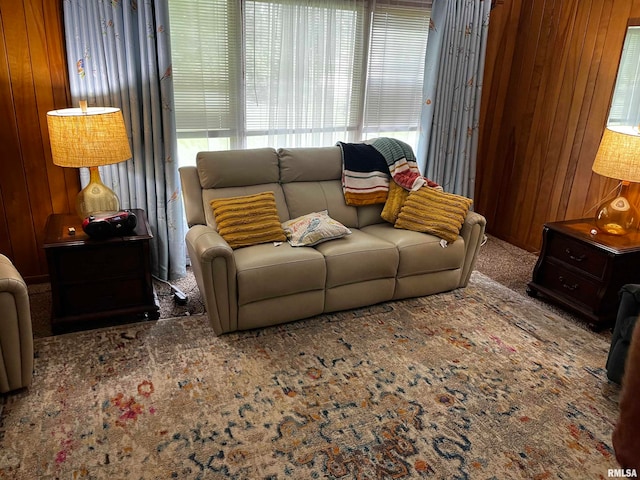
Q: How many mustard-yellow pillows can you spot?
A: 3